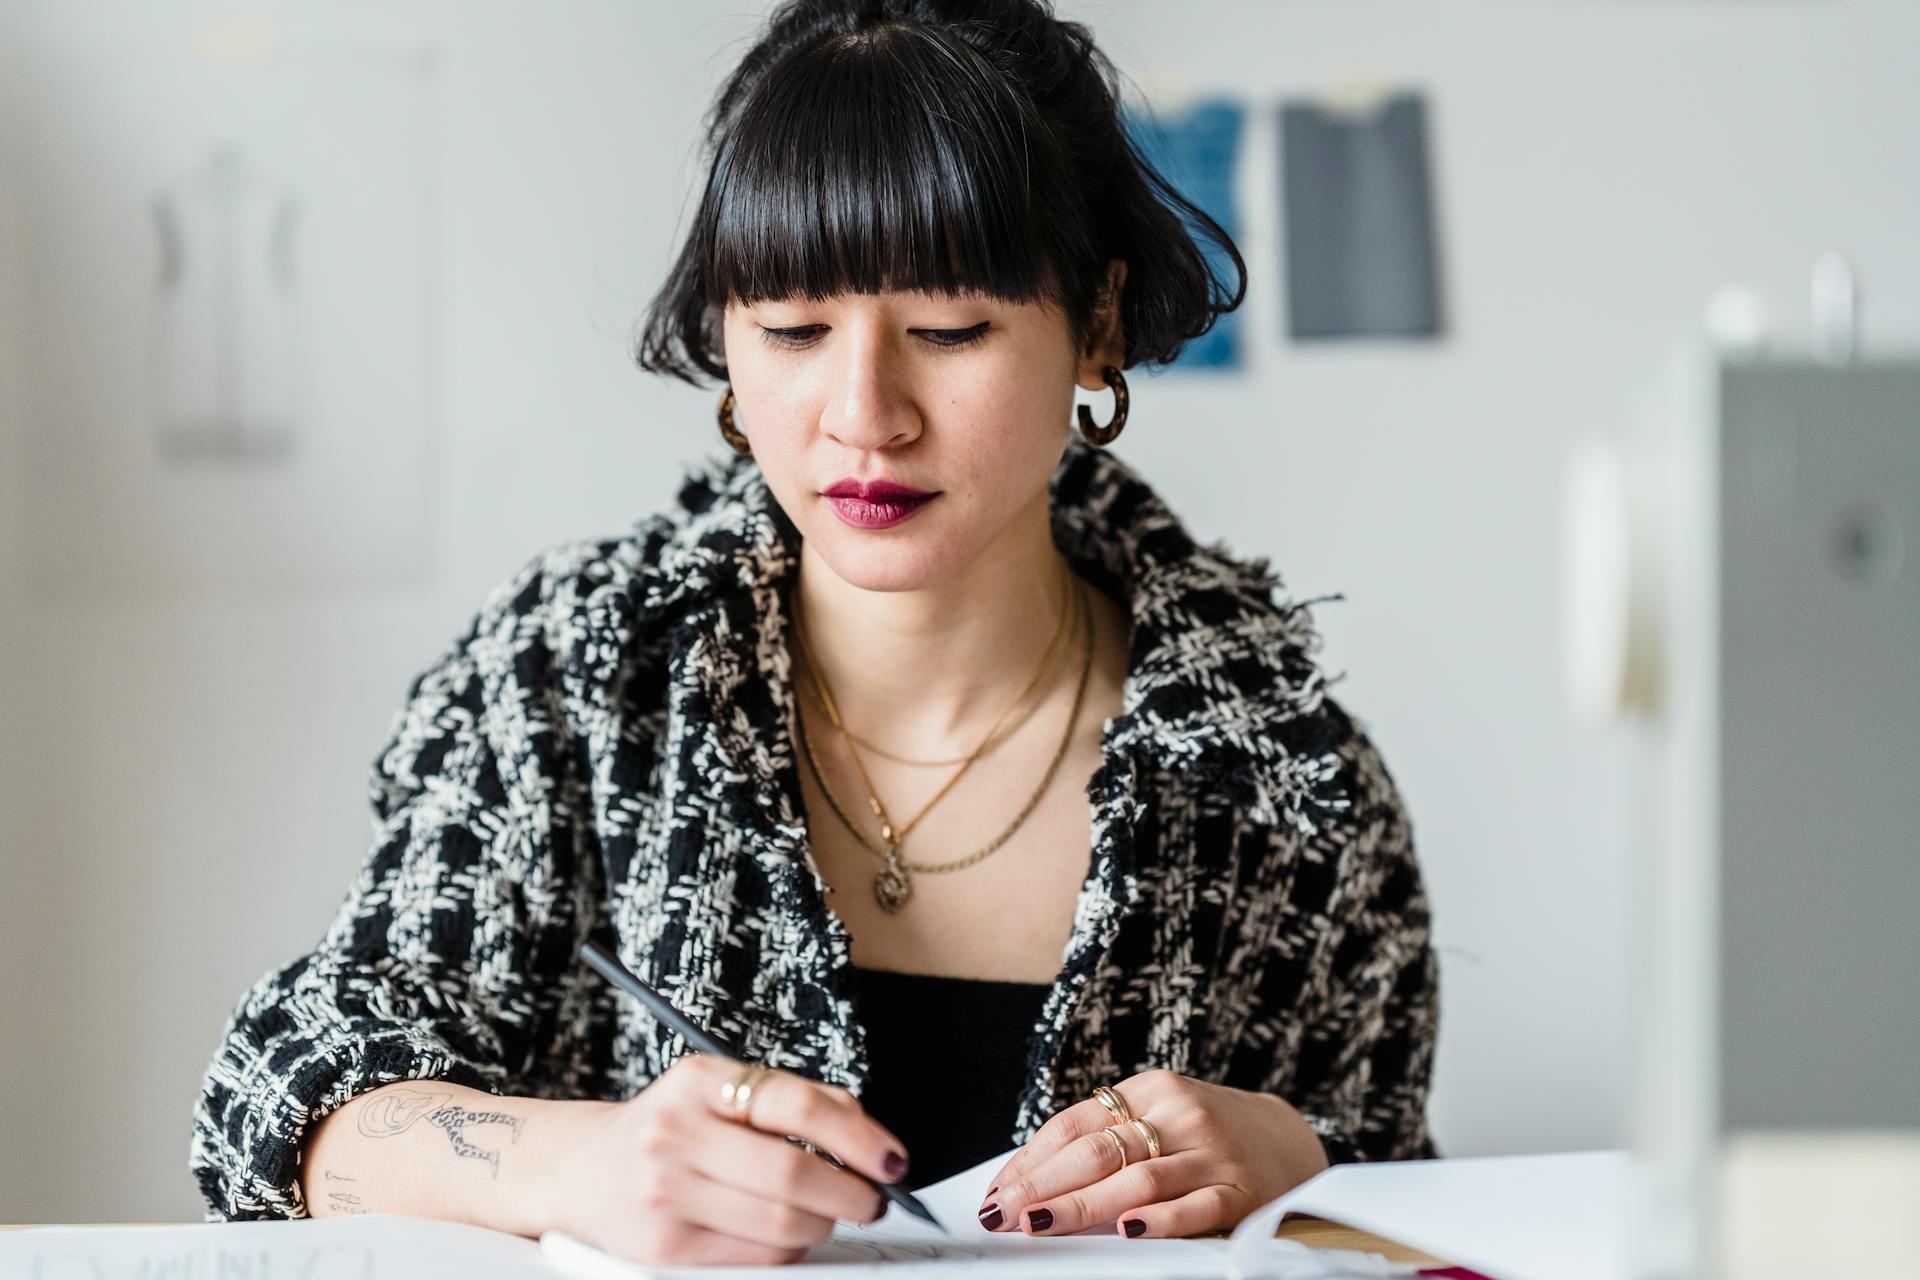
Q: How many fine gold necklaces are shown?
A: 3